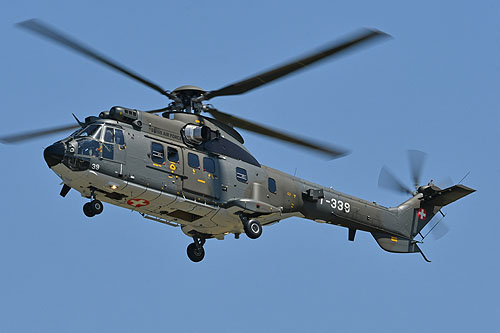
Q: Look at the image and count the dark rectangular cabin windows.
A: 6